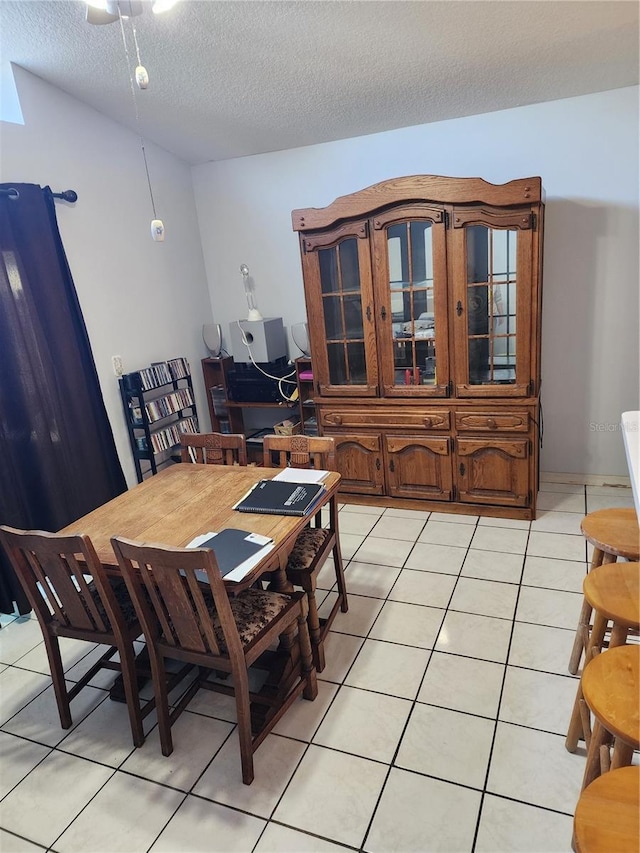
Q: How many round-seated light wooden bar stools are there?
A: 4